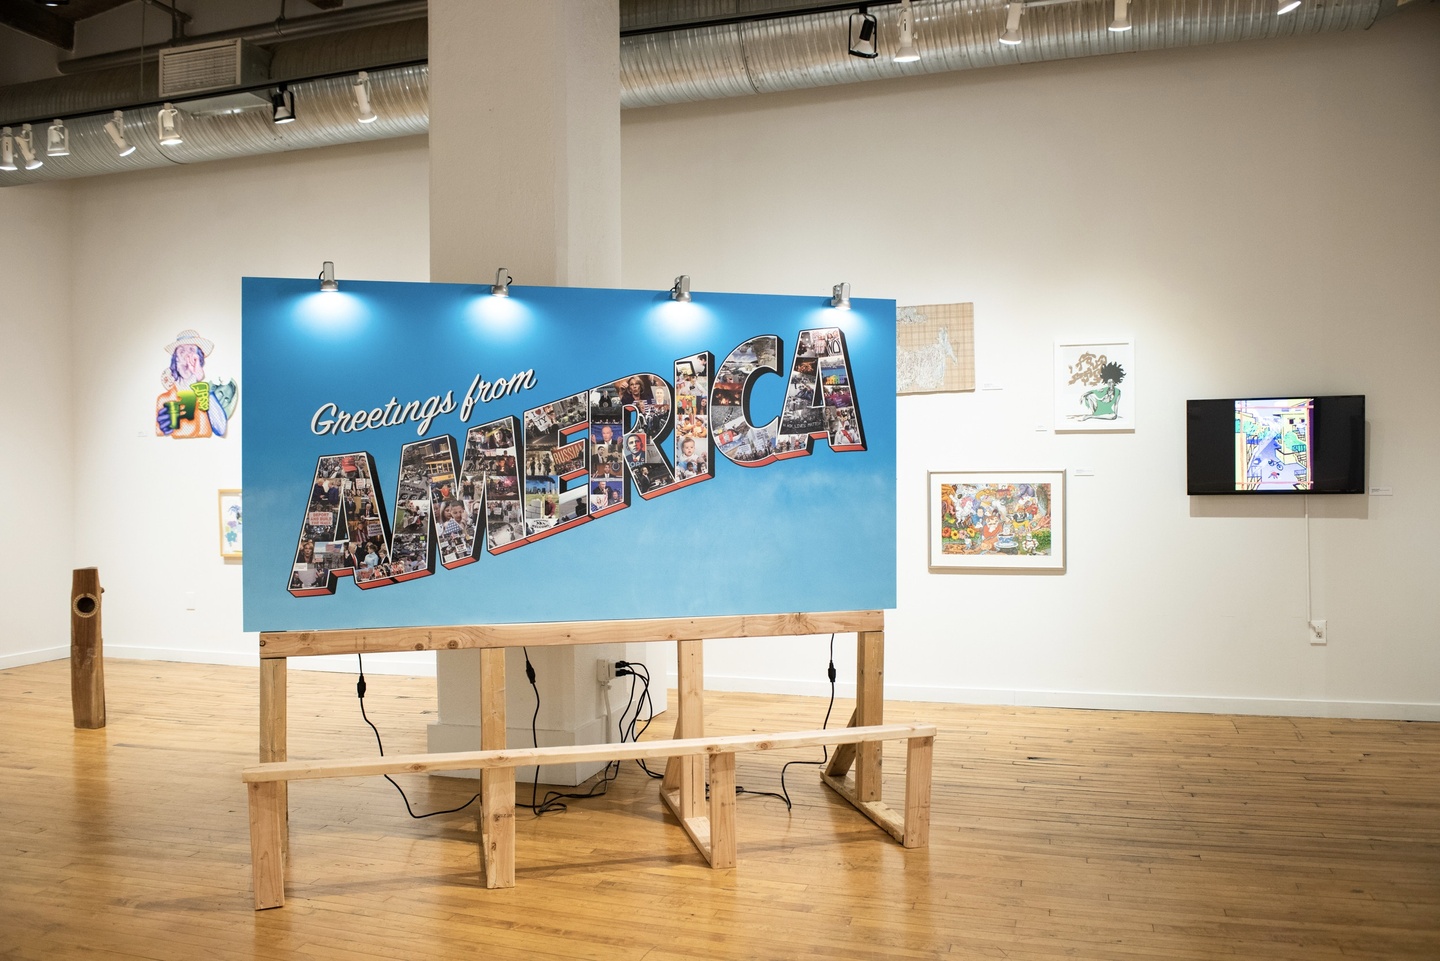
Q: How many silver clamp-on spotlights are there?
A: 4